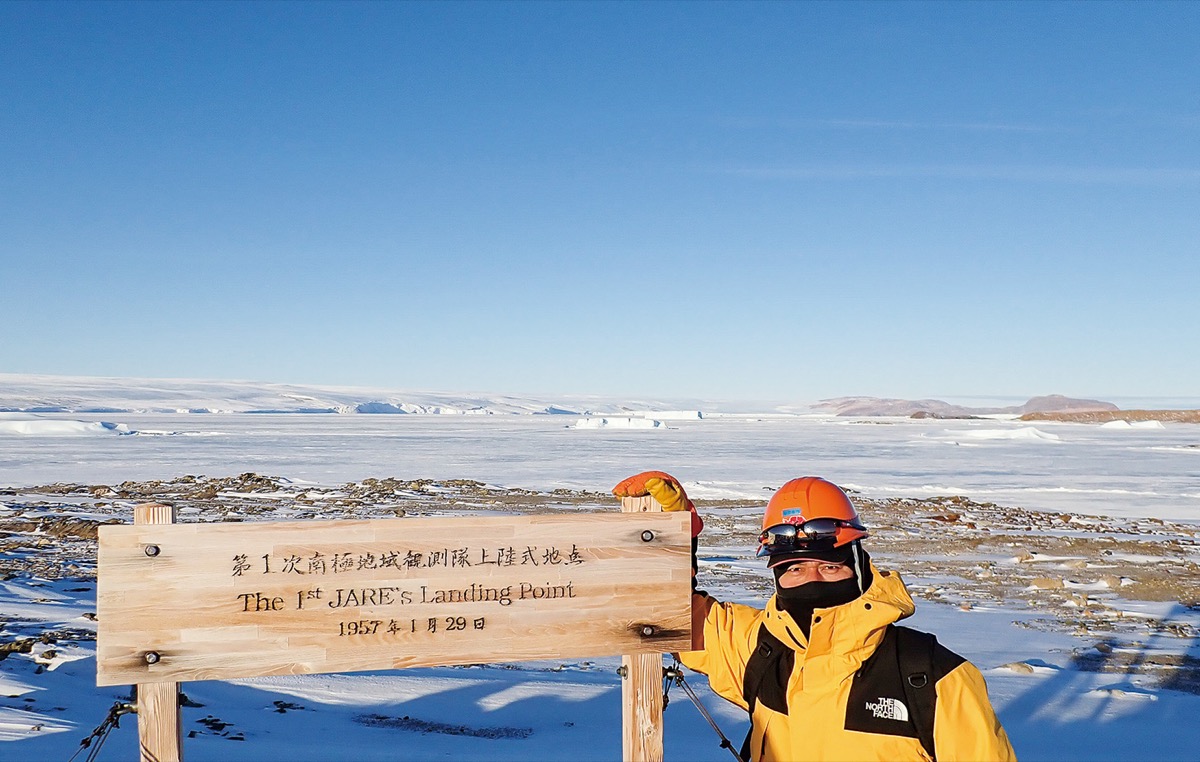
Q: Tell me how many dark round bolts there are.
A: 4